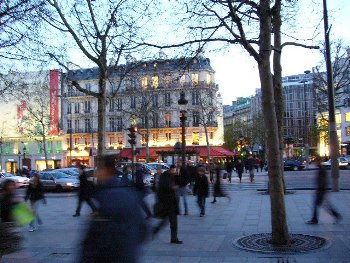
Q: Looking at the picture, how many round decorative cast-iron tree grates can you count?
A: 1